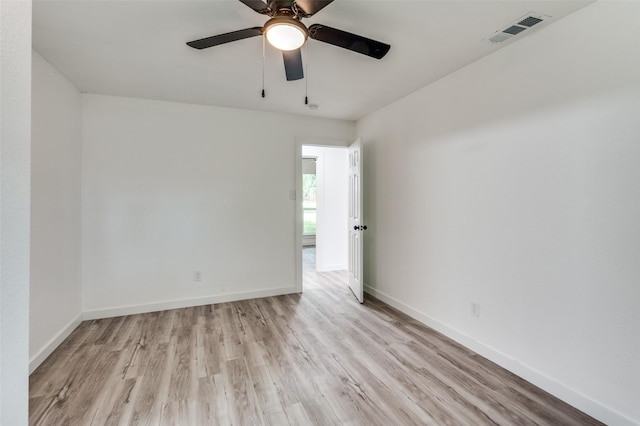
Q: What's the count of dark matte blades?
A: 5